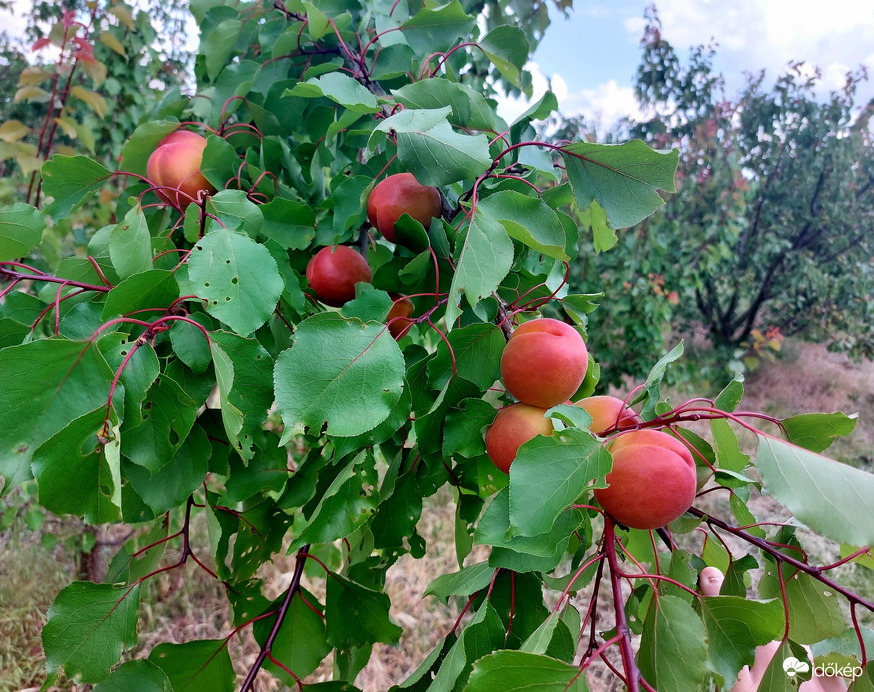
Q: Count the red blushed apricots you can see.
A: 8